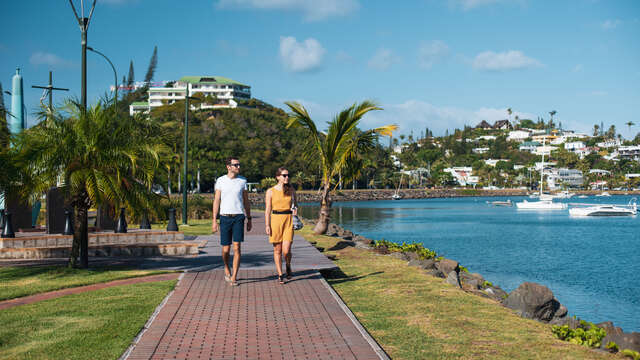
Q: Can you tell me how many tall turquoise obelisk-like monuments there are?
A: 1